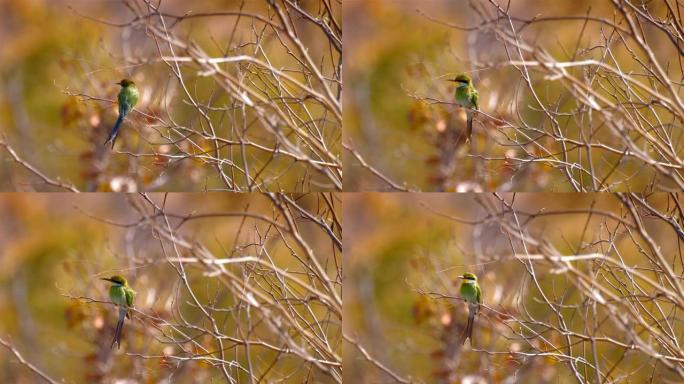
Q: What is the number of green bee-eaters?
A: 4